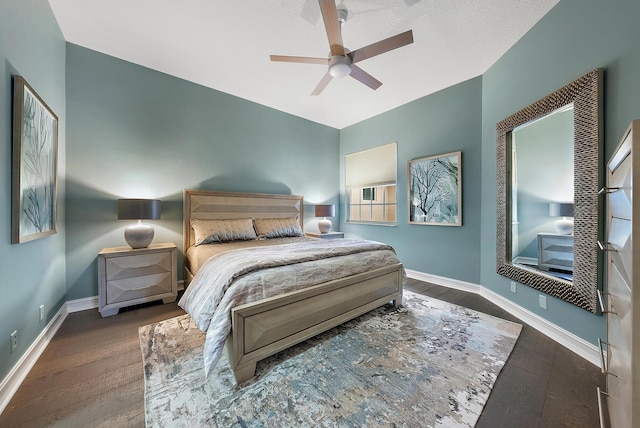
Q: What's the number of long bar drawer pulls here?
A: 5